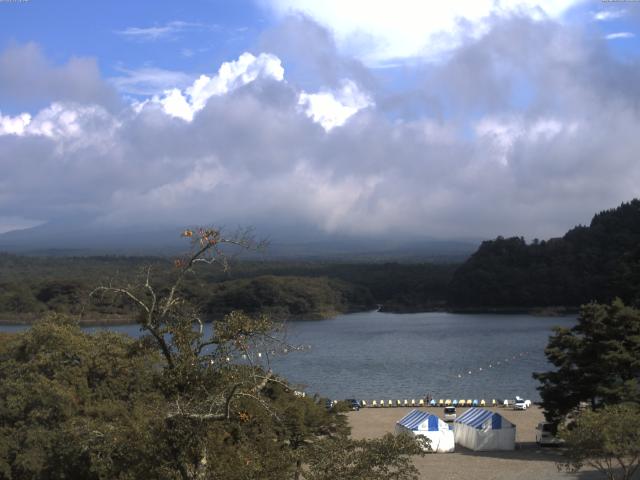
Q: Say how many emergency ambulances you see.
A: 0